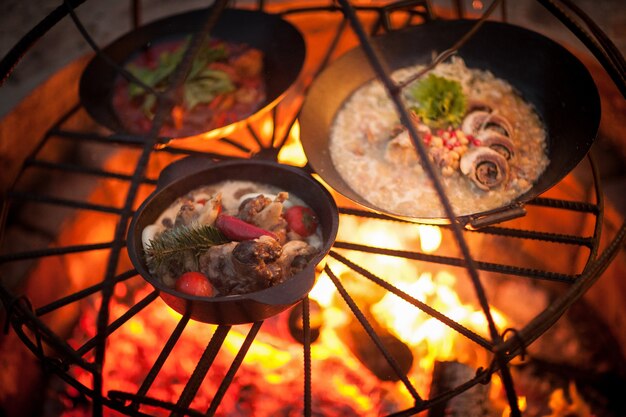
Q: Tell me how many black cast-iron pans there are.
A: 3